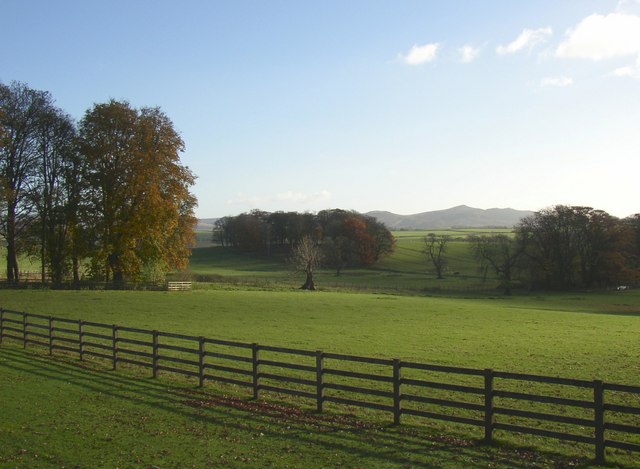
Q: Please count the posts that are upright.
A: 12